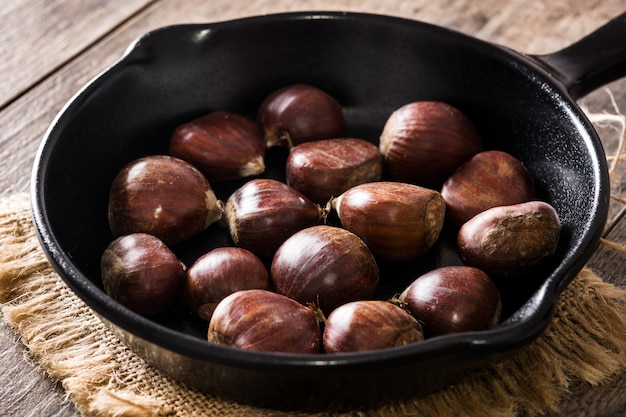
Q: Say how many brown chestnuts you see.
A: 15